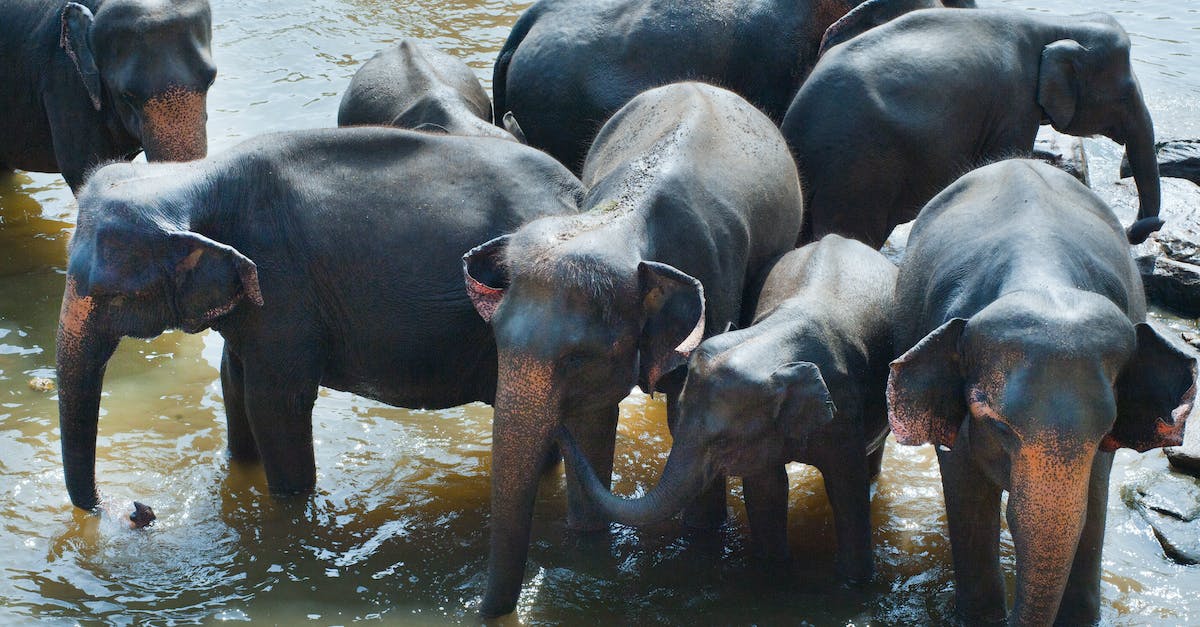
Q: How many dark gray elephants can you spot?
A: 8